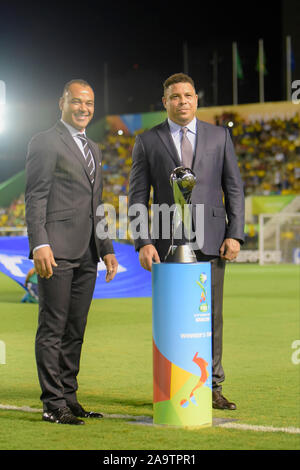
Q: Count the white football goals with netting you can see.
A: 1